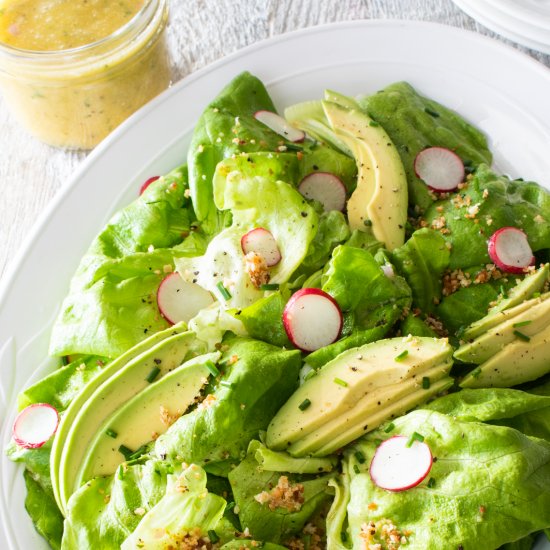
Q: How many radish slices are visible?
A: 10